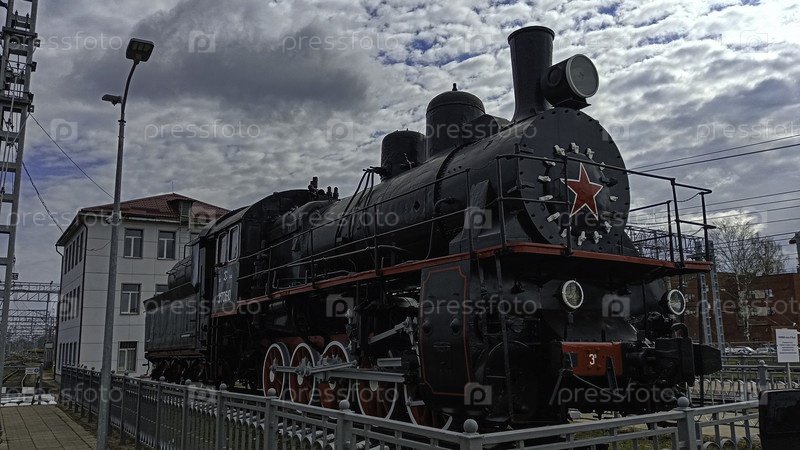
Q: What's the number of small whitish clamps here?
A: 13